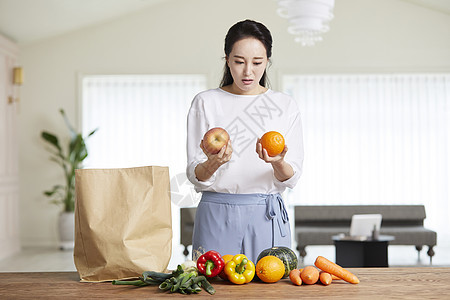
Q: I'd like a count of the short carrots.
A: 3